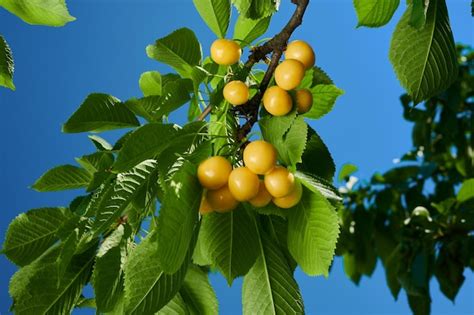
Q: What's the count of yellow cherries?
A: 14